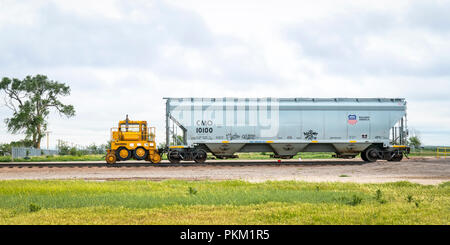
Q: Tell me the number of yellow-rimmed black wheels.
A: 2